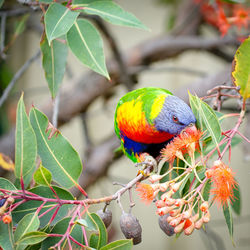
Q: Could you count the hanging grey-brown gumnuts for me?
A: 3